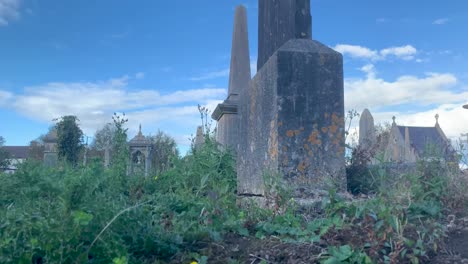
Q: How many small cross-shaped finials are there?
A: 2